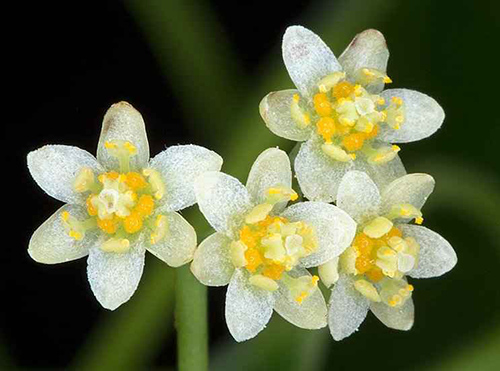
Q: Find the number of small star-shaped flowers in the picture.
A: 4